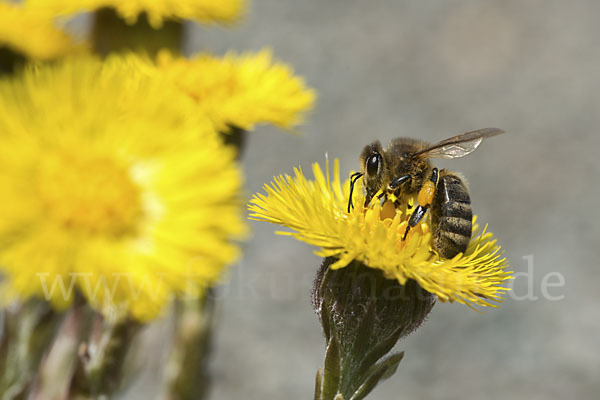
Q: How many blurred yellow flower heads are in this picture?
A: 4